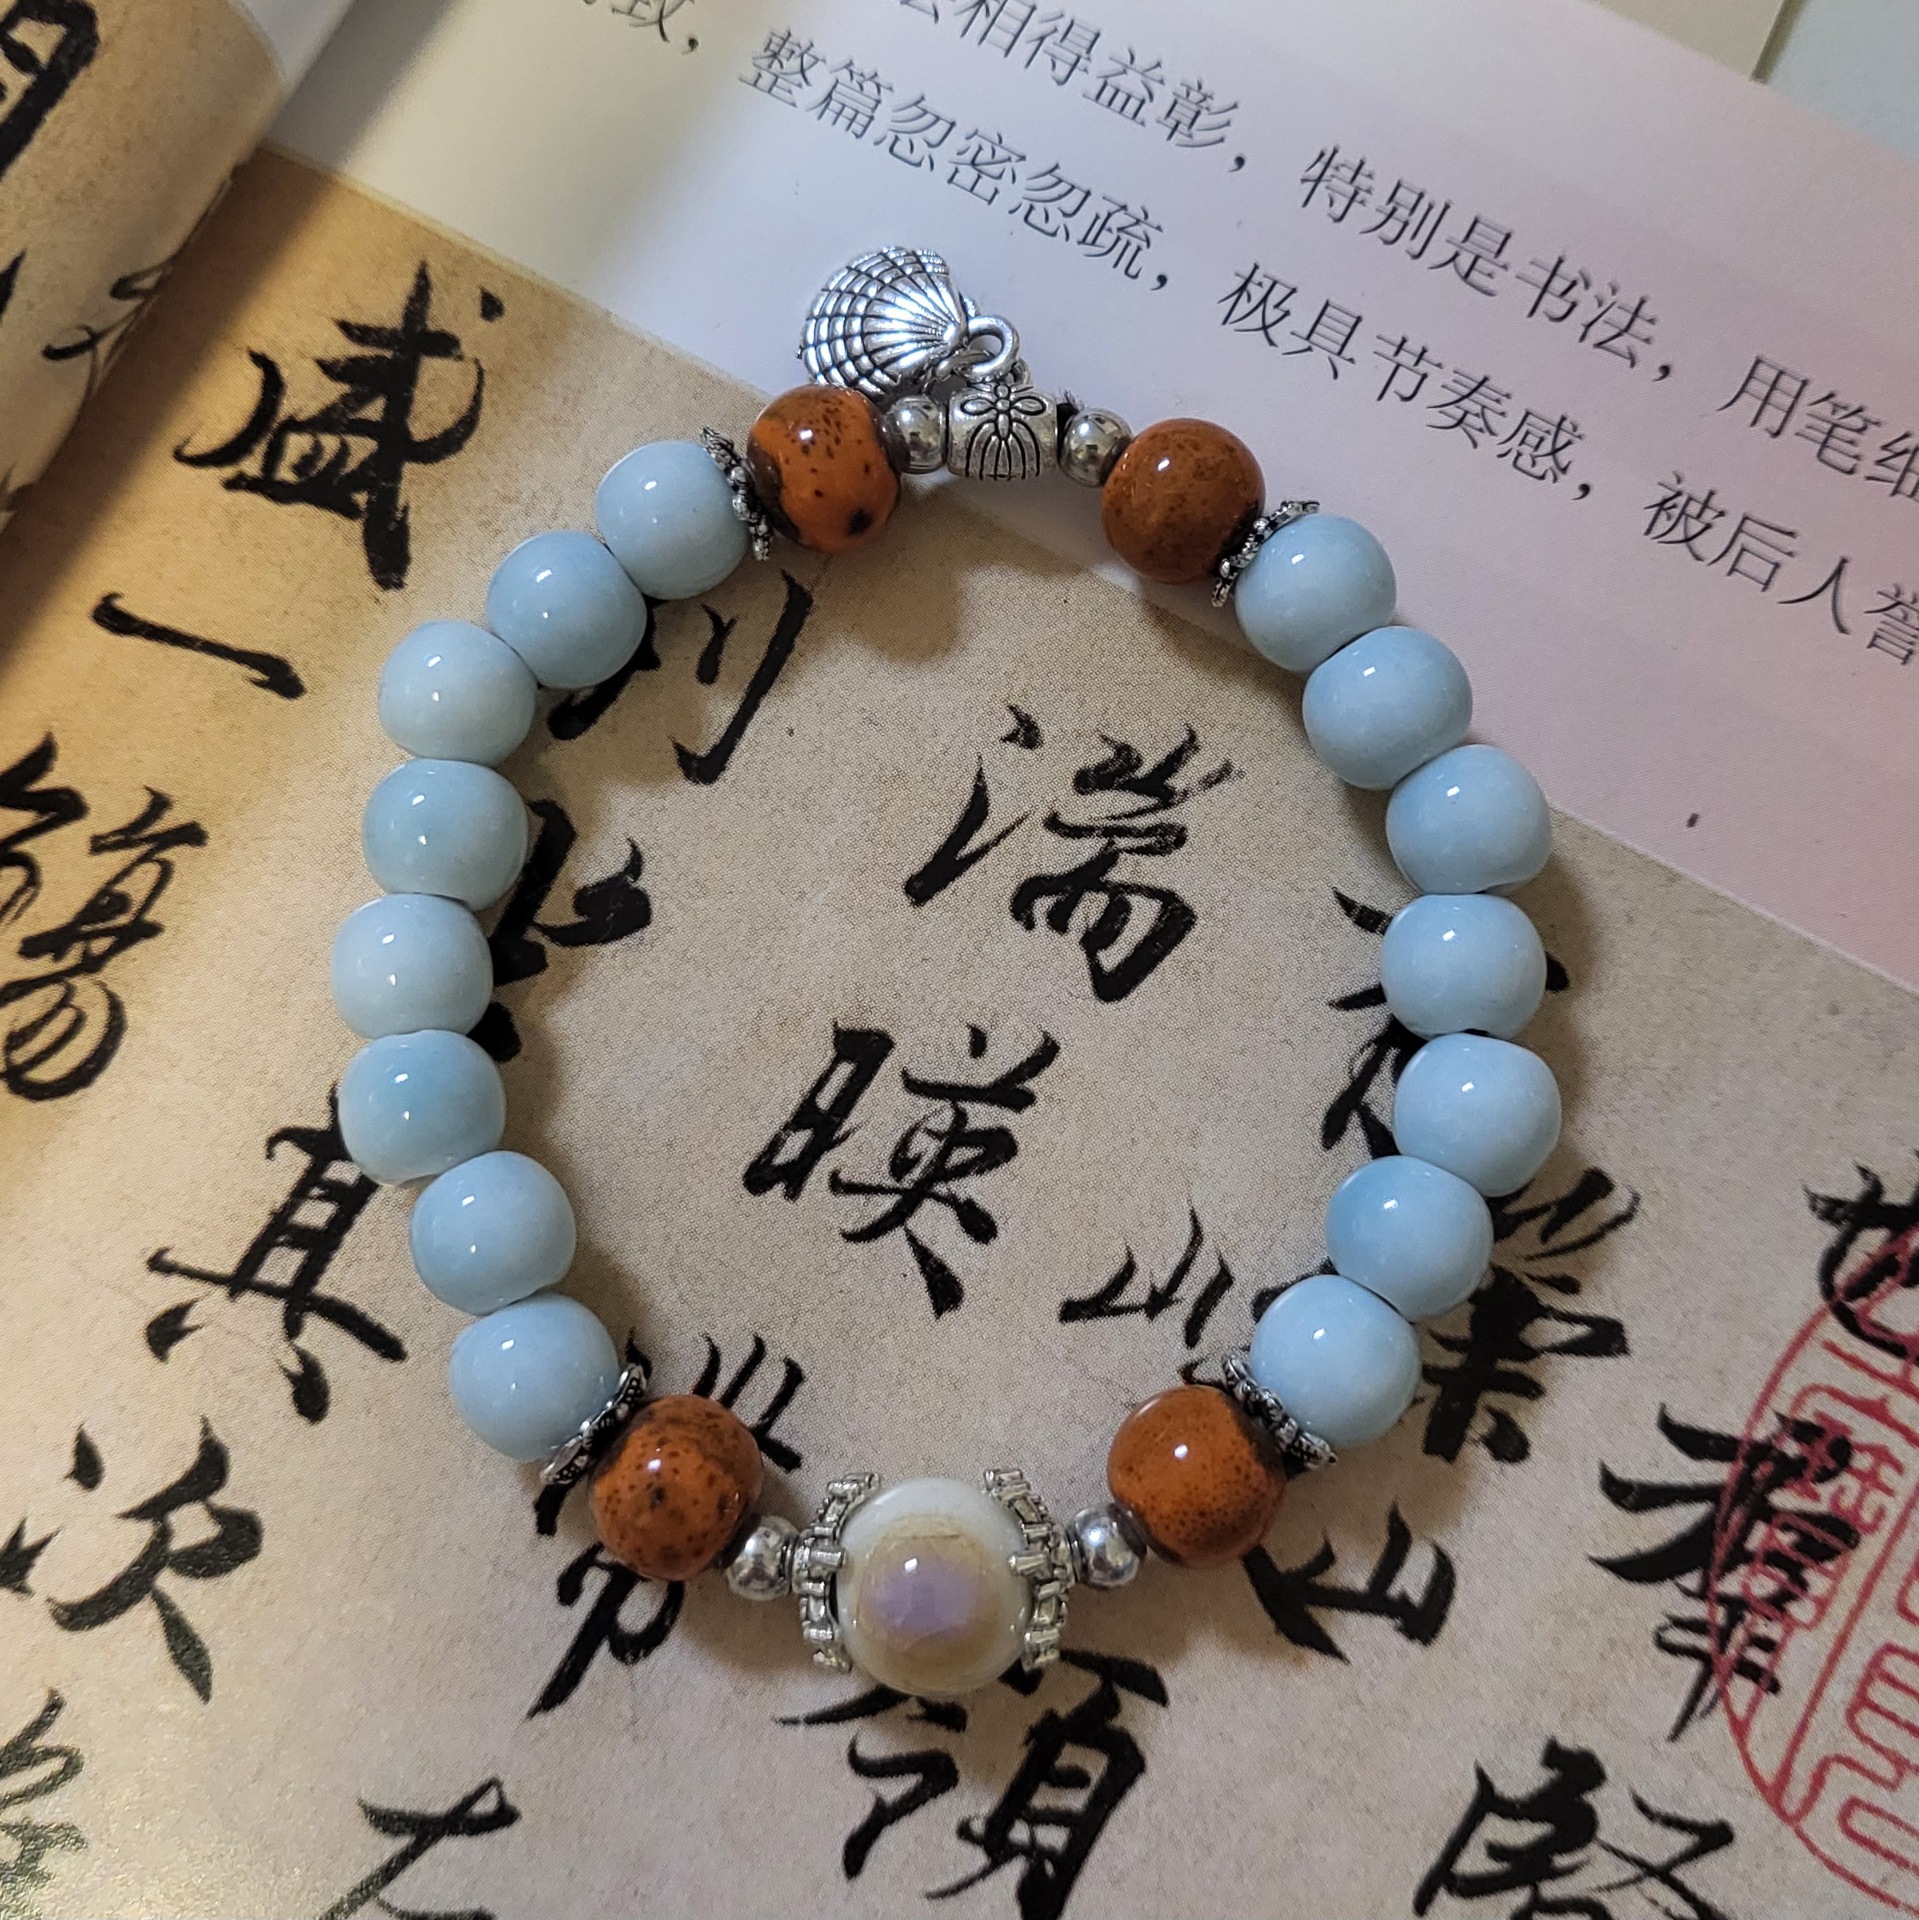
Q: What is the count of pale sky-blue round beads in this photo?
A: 15